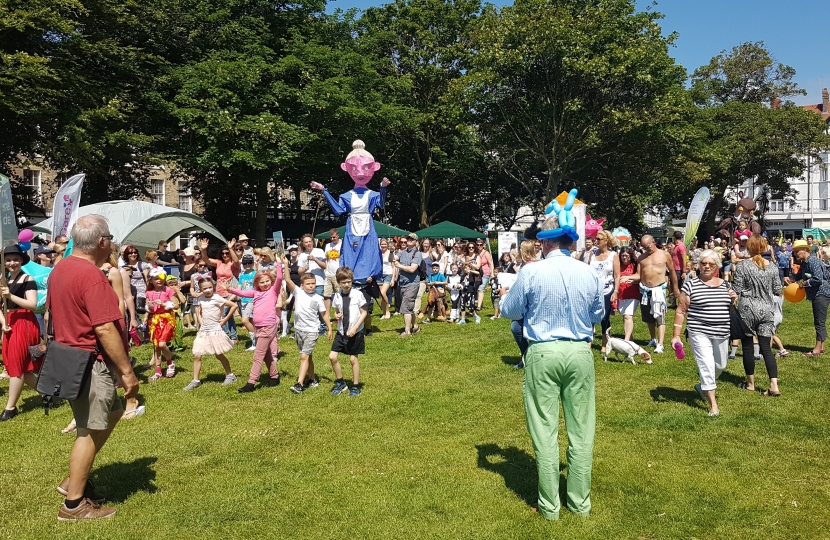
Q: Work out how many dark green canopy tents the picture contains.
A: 2